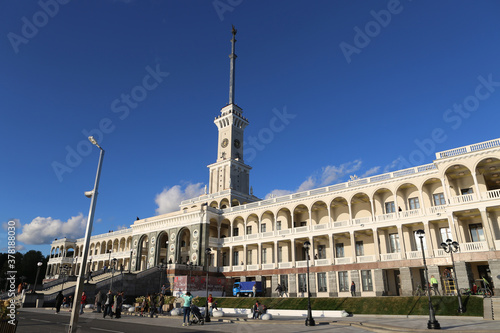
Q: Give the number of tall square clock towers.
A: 1